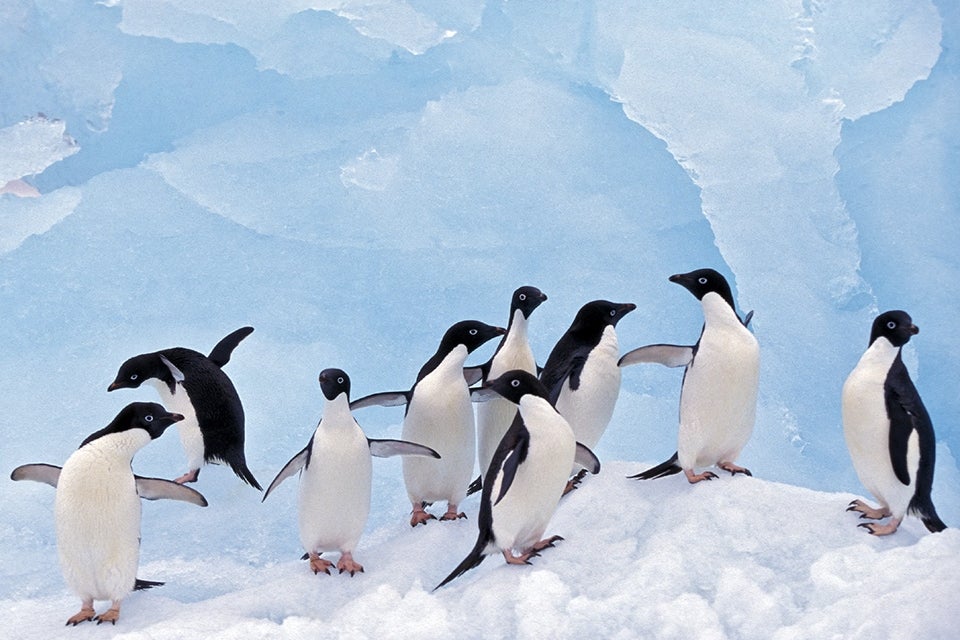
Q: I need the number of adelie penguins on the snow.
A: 9